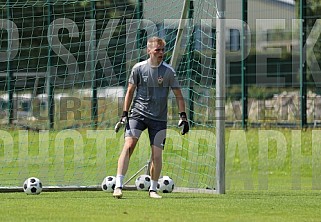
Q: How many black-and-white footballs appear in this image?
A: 4